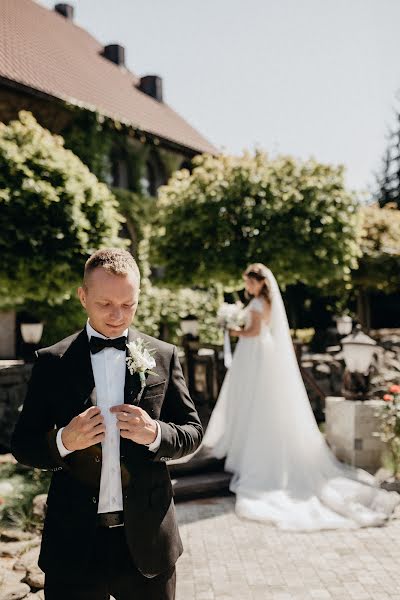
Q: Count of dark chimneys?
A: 3